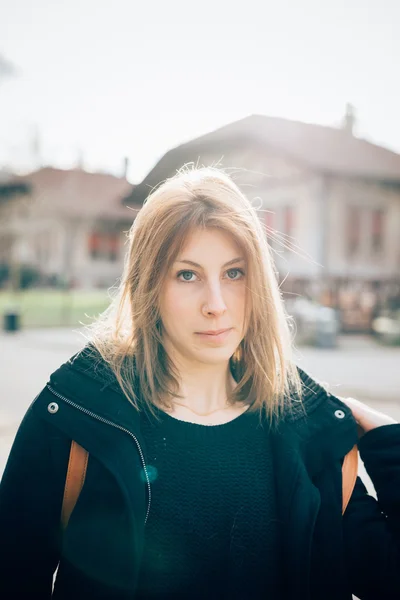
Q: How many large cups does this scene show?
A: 0